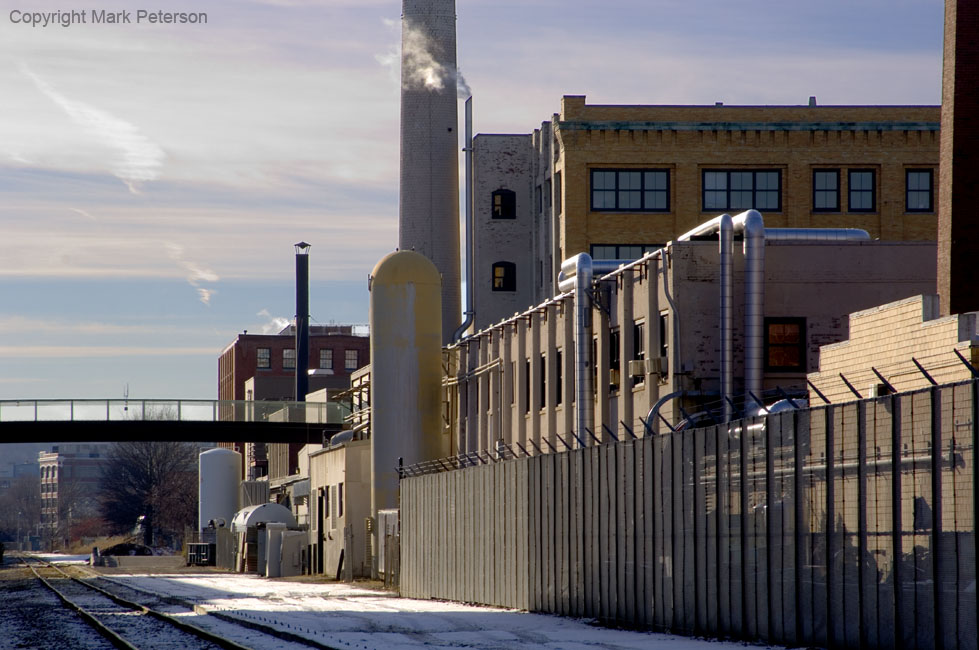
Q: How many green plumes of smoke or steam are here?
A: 0